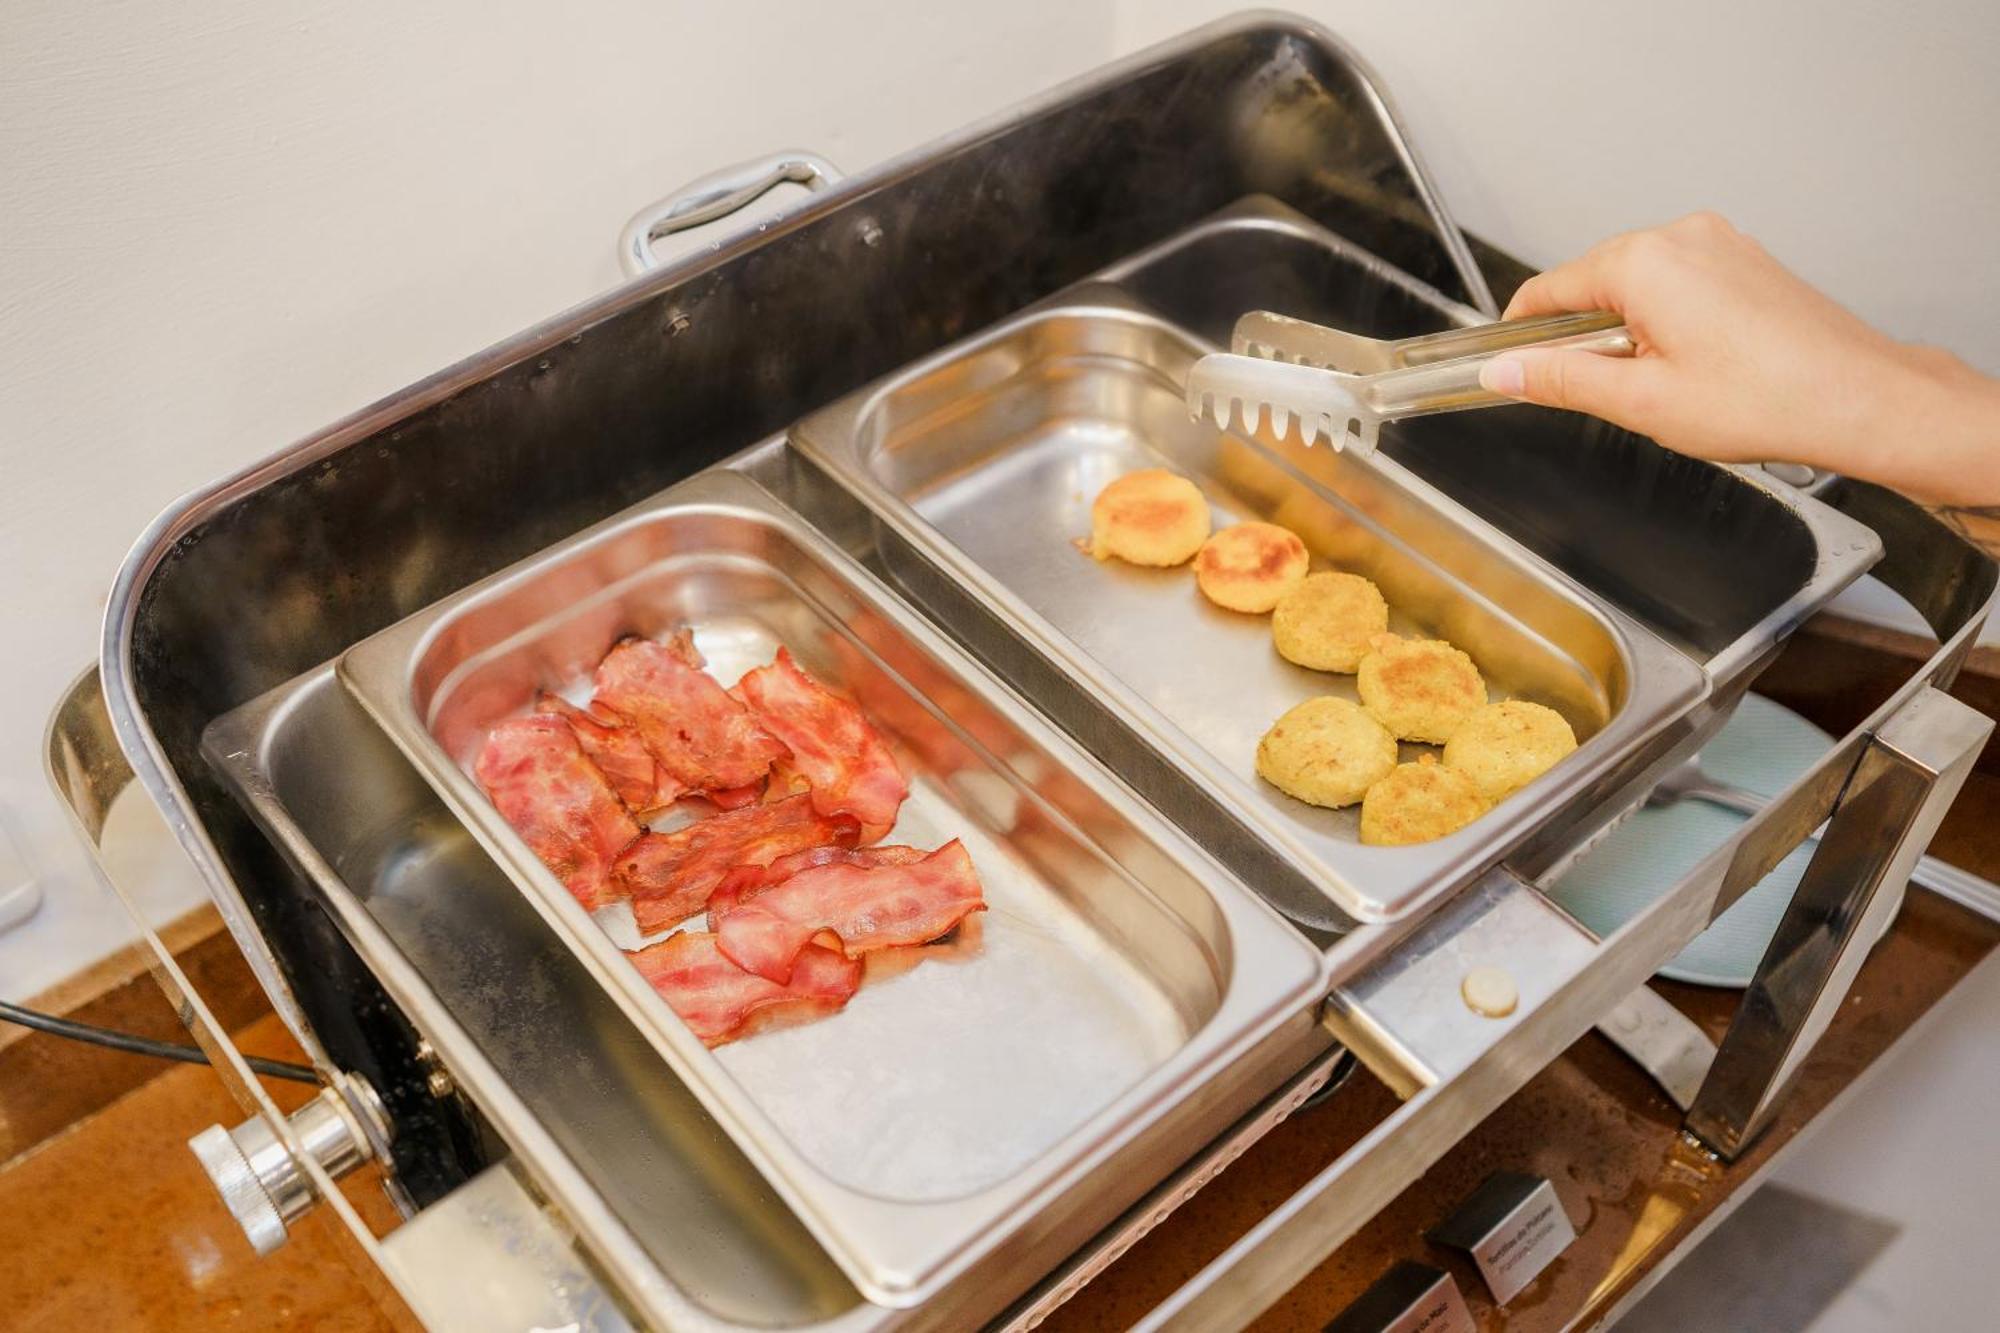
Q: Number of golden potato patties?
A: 7